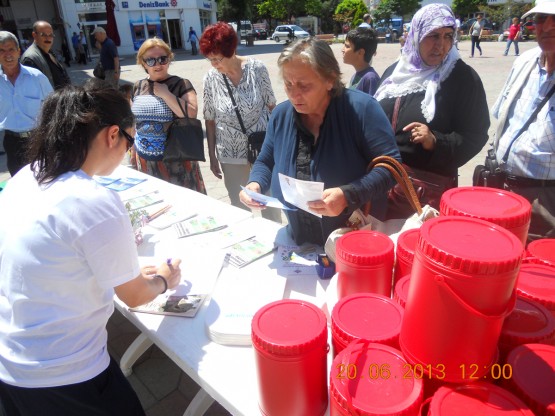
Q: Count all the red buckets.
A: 13